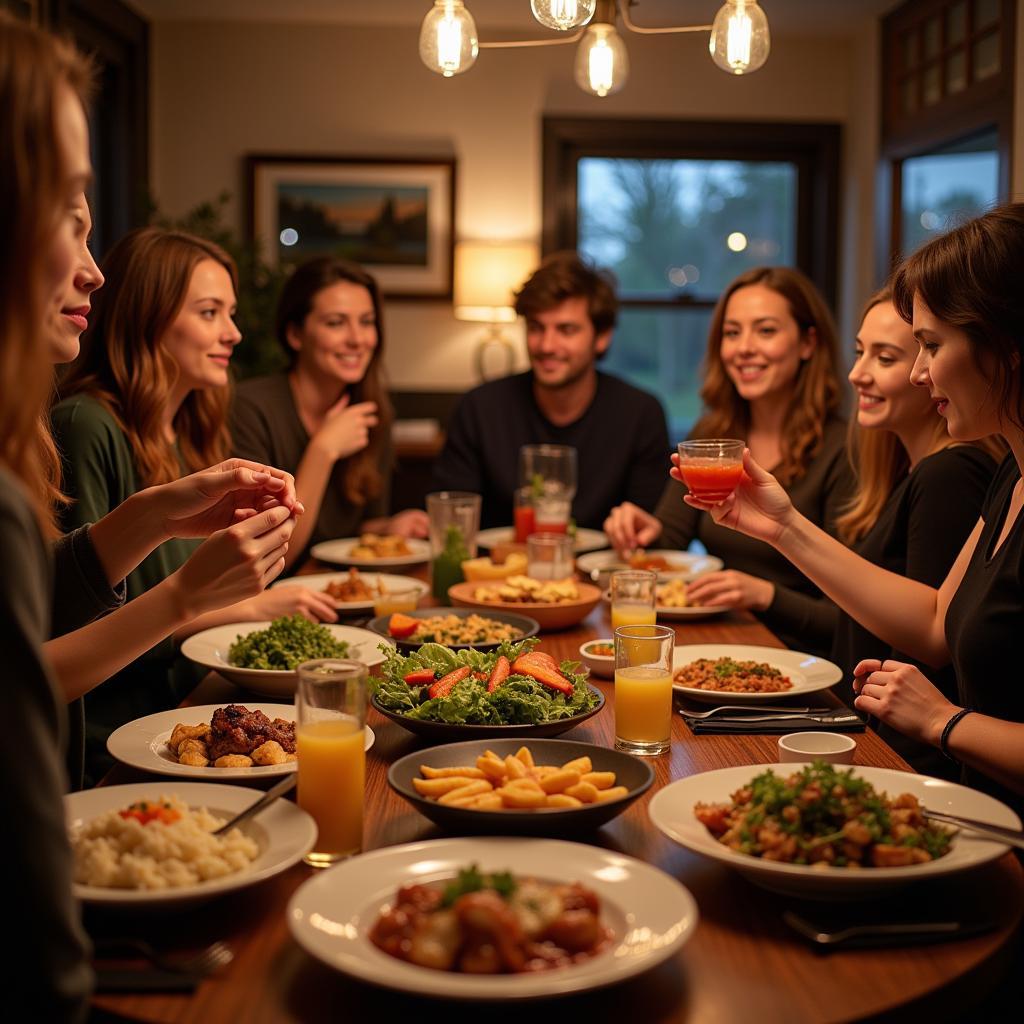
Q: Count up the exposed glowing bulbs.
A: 4